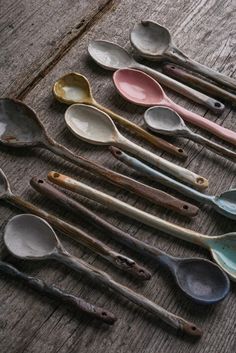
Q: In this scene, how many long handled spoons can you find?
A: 14